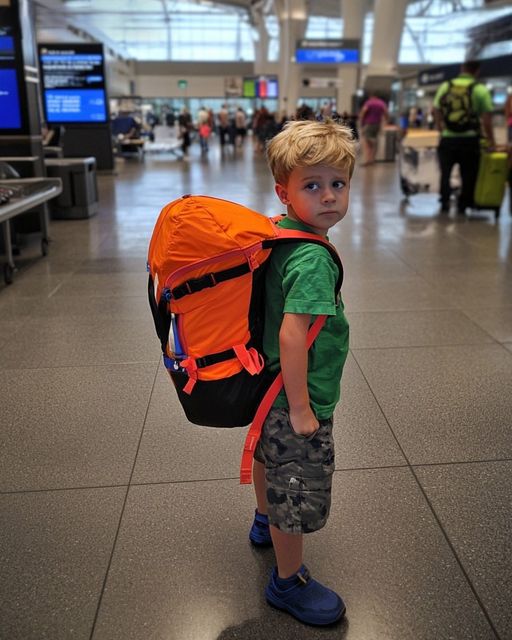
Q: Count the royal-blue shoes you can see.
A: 2